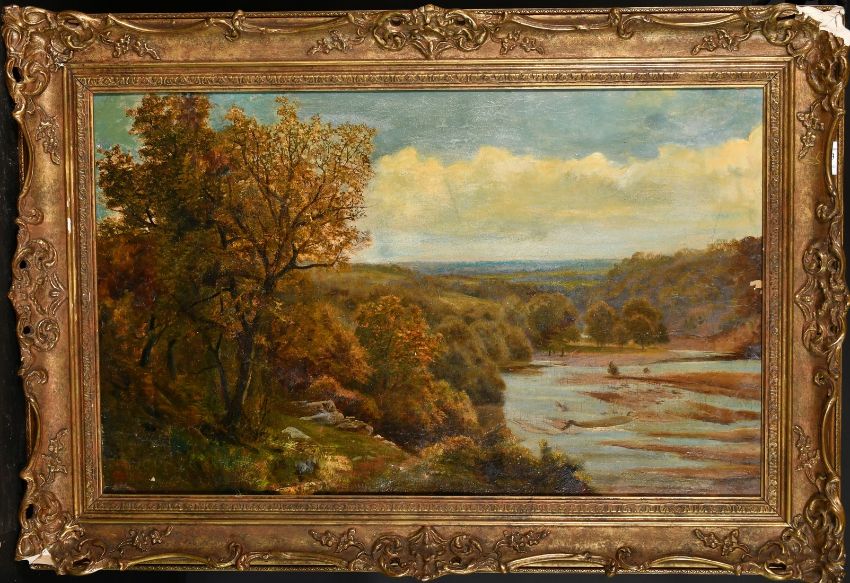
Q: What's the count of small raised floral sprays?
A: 12